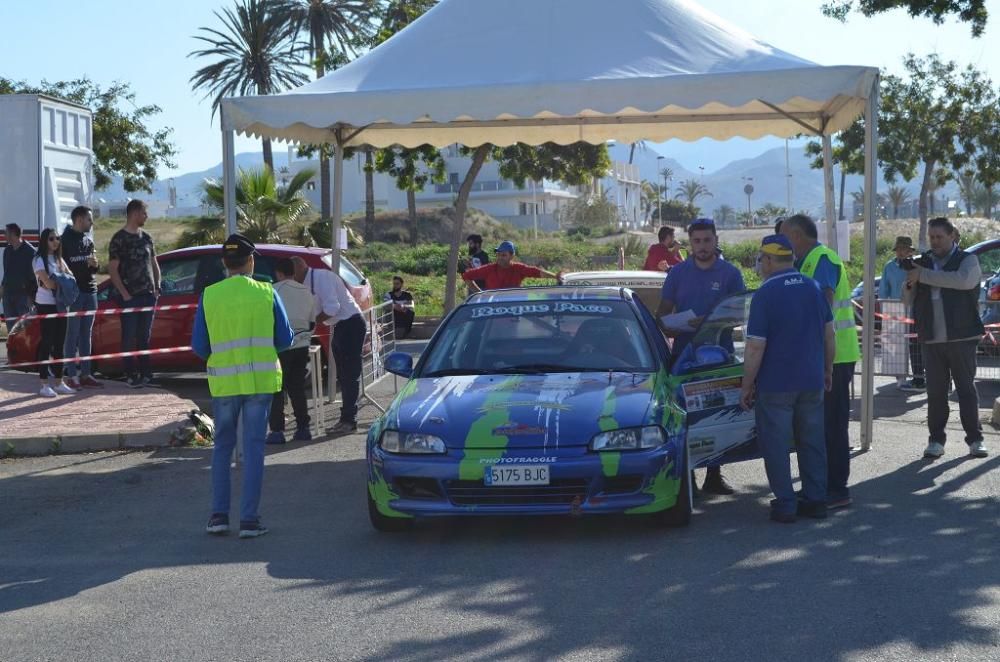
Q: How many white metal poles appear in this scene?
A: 4